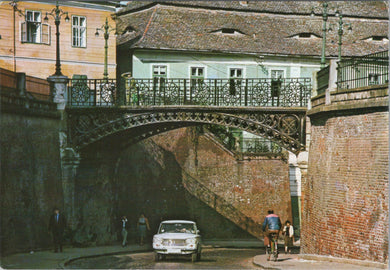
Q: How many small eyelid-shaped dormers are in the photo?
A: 4